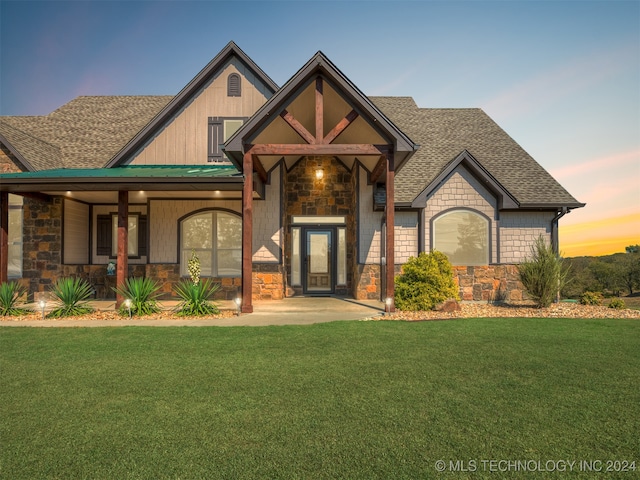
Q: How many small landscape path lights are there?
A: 4